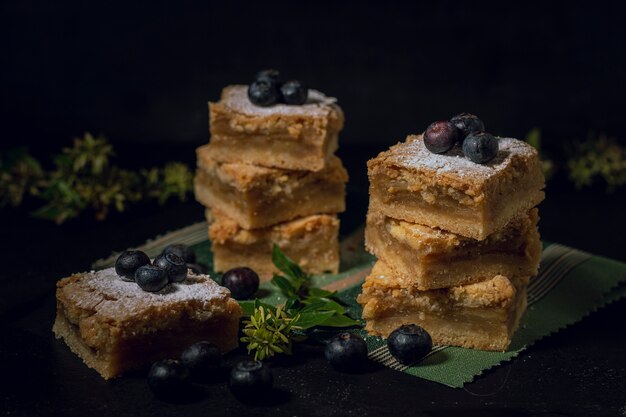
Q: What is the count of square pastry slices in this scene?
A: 7